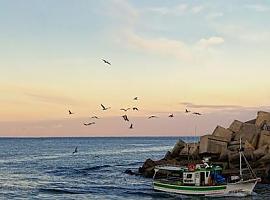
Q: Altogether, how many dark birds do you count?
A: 15